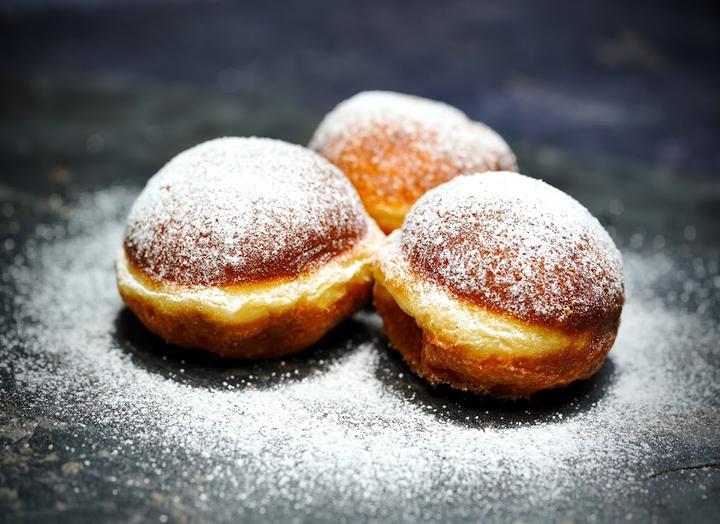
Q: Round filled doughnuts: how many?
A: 3